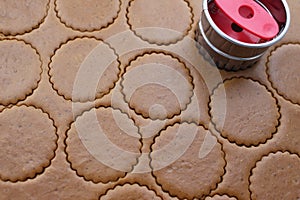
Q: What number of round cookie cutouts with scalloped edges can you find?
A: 14